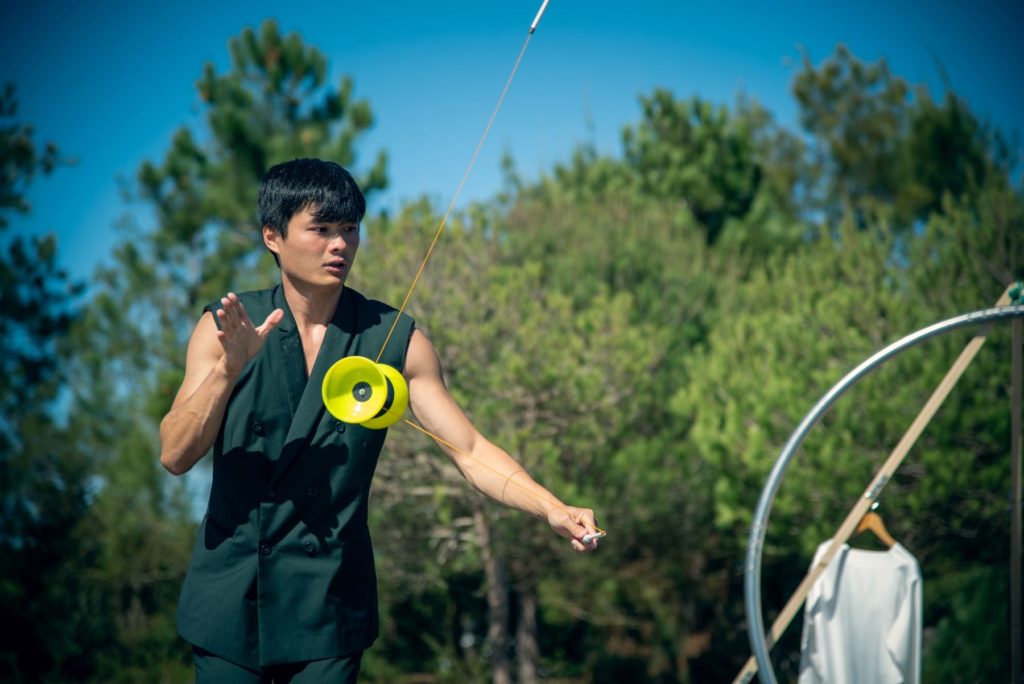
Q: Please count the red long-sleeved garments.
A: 0